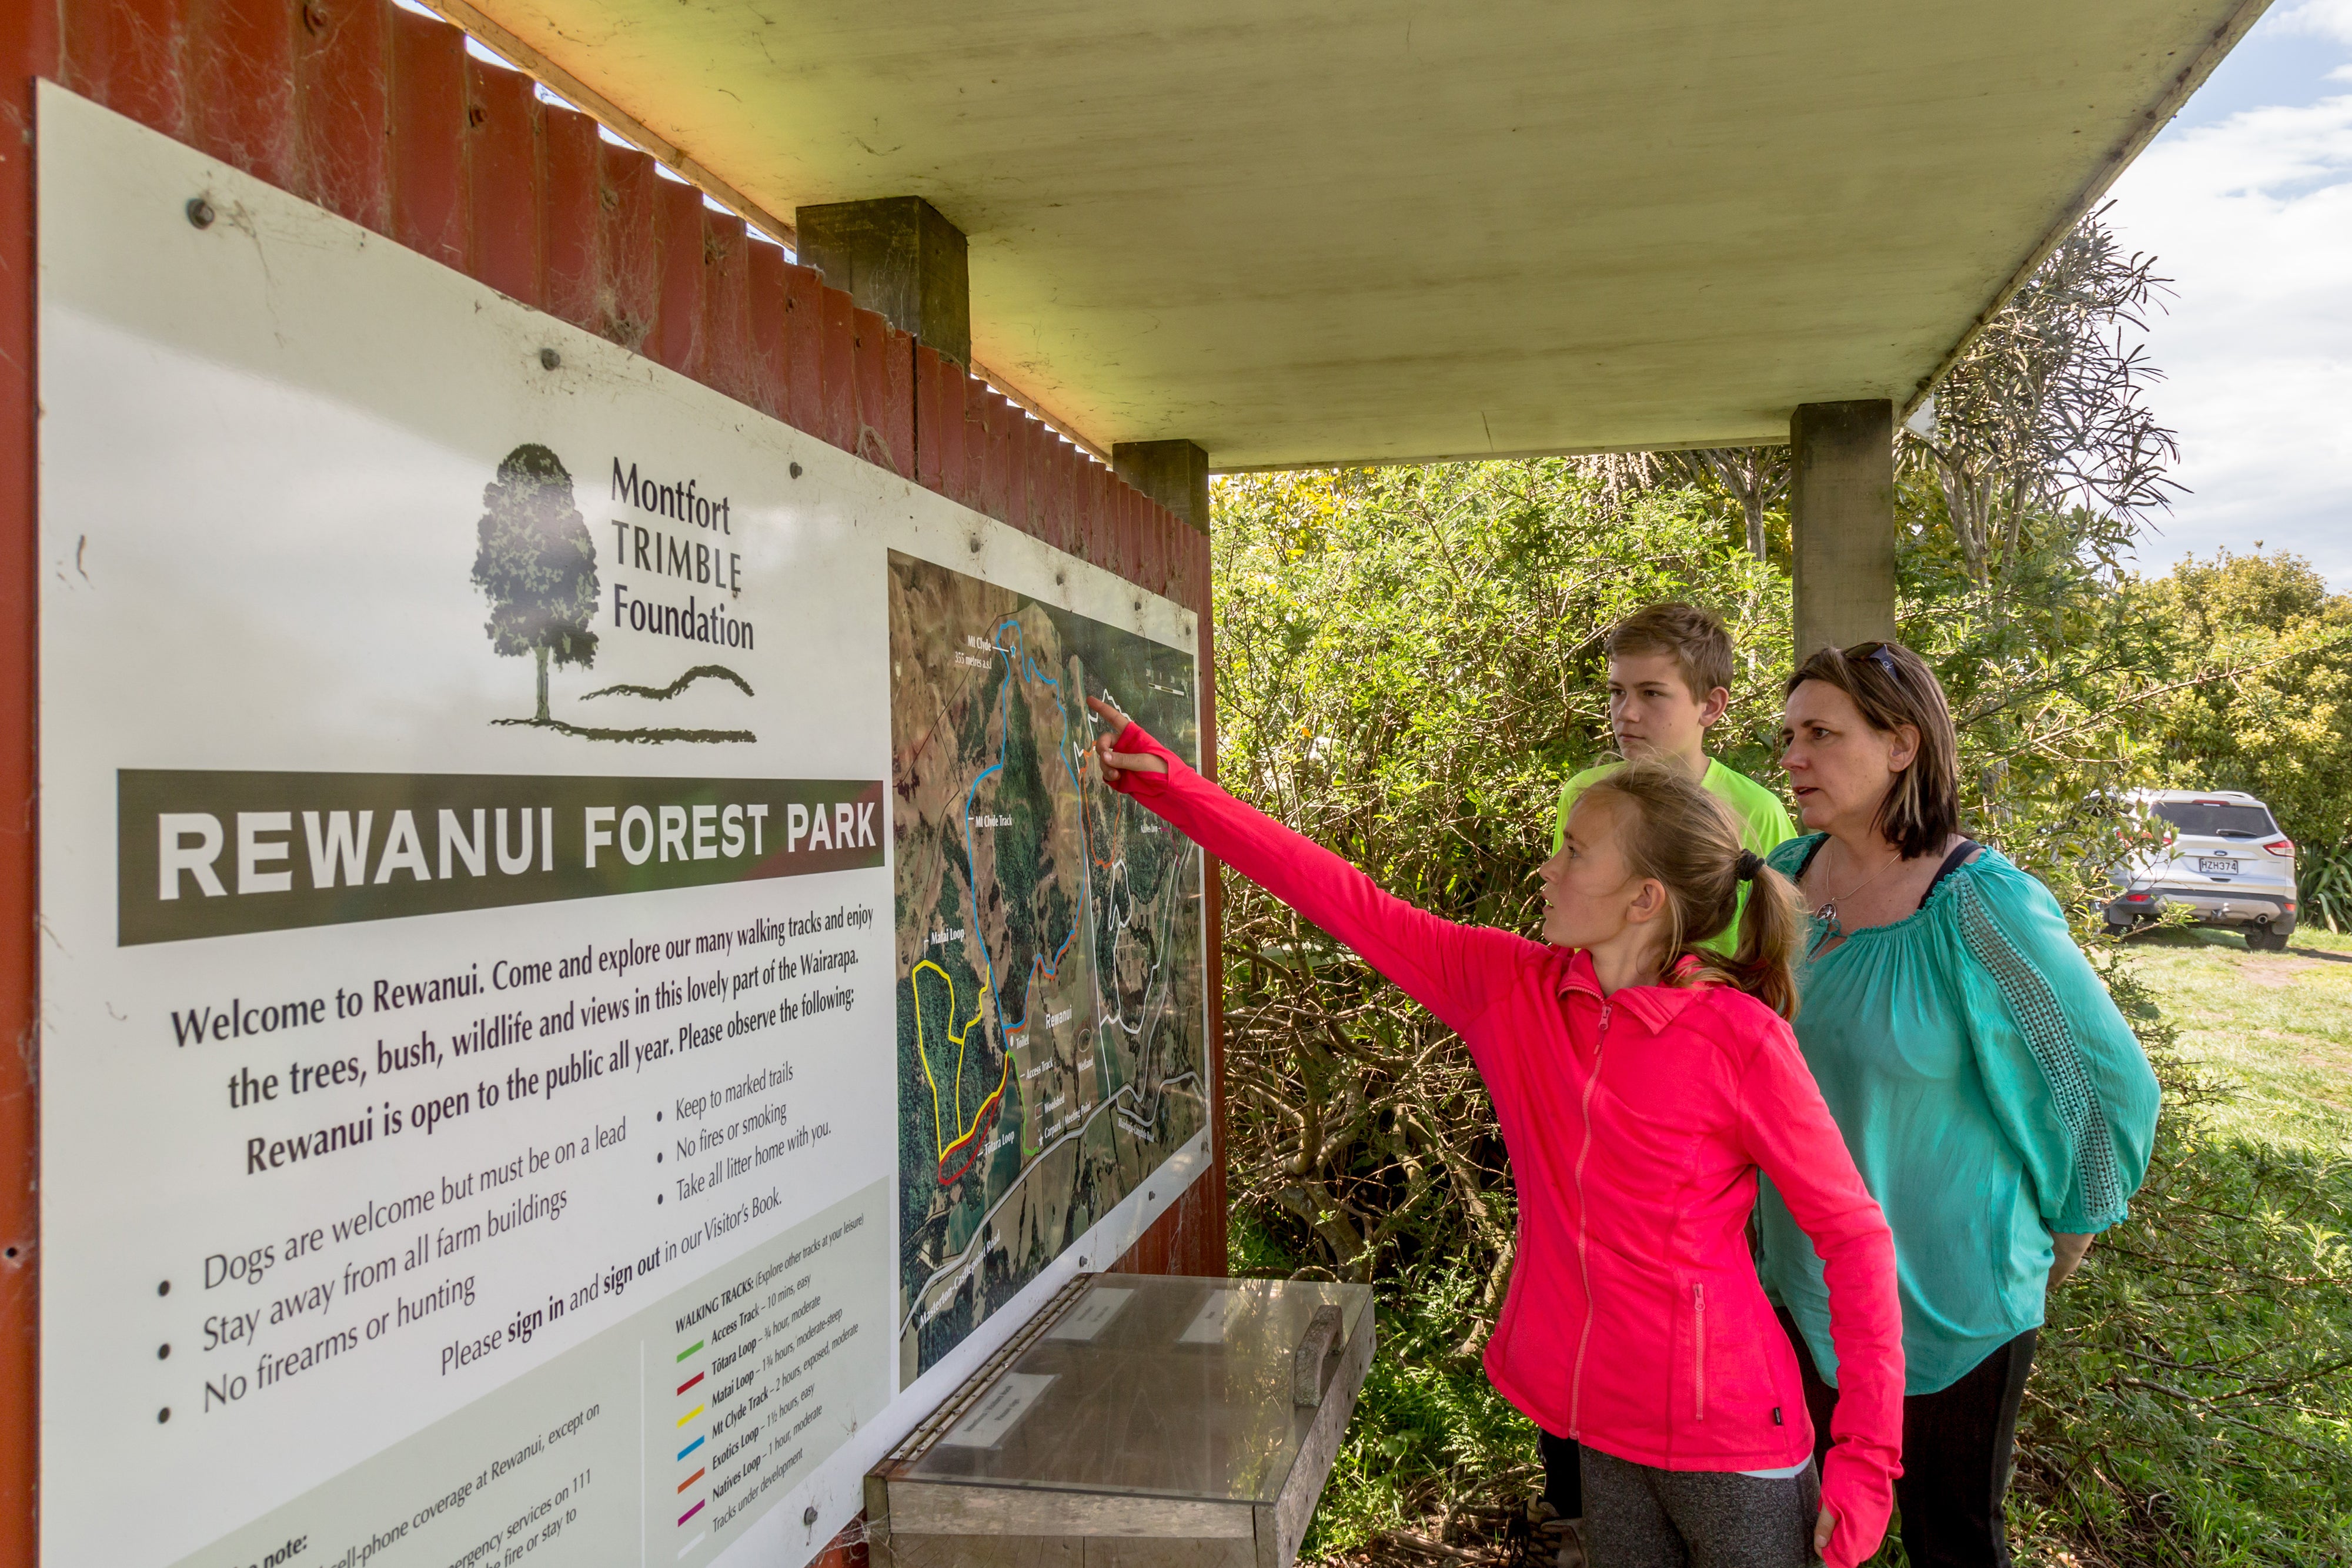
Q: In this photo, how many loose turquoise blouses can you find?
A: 1